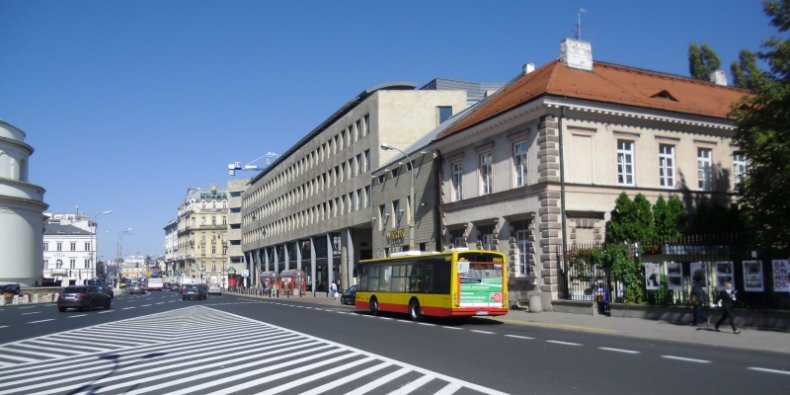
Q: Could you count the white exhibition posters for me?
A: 6